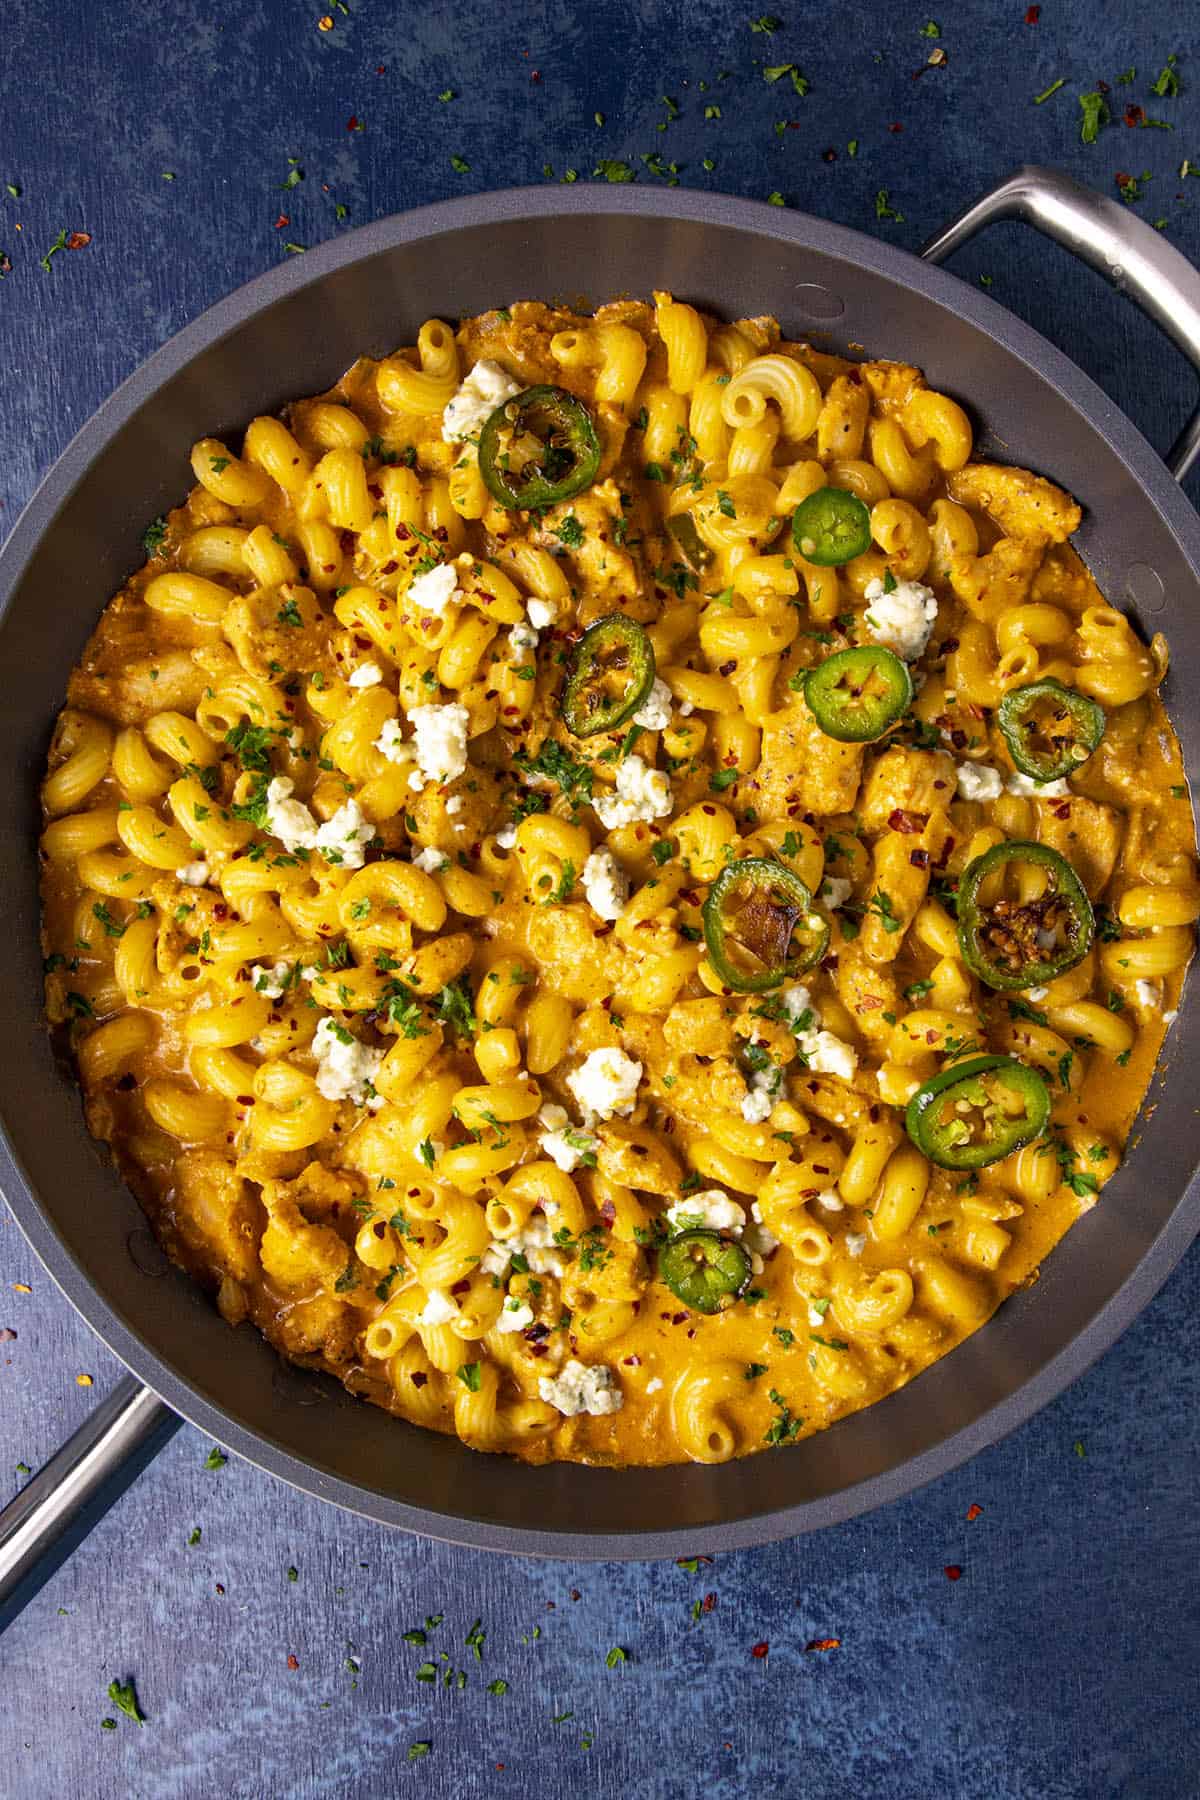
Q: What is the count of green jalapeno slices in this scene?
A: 9